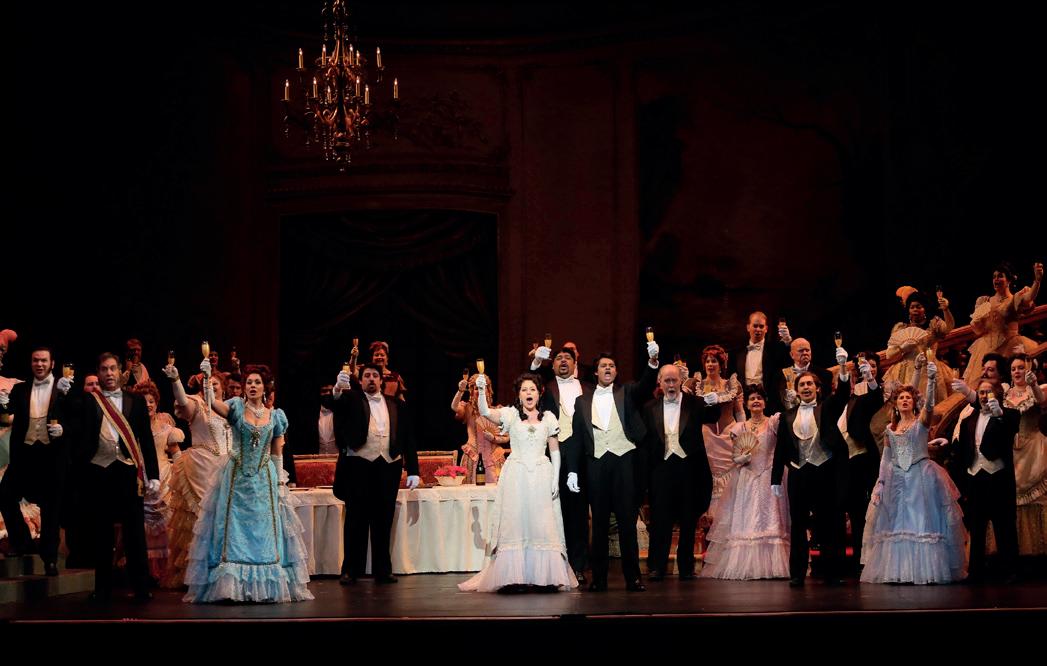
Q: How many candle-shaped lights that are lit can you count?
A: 11